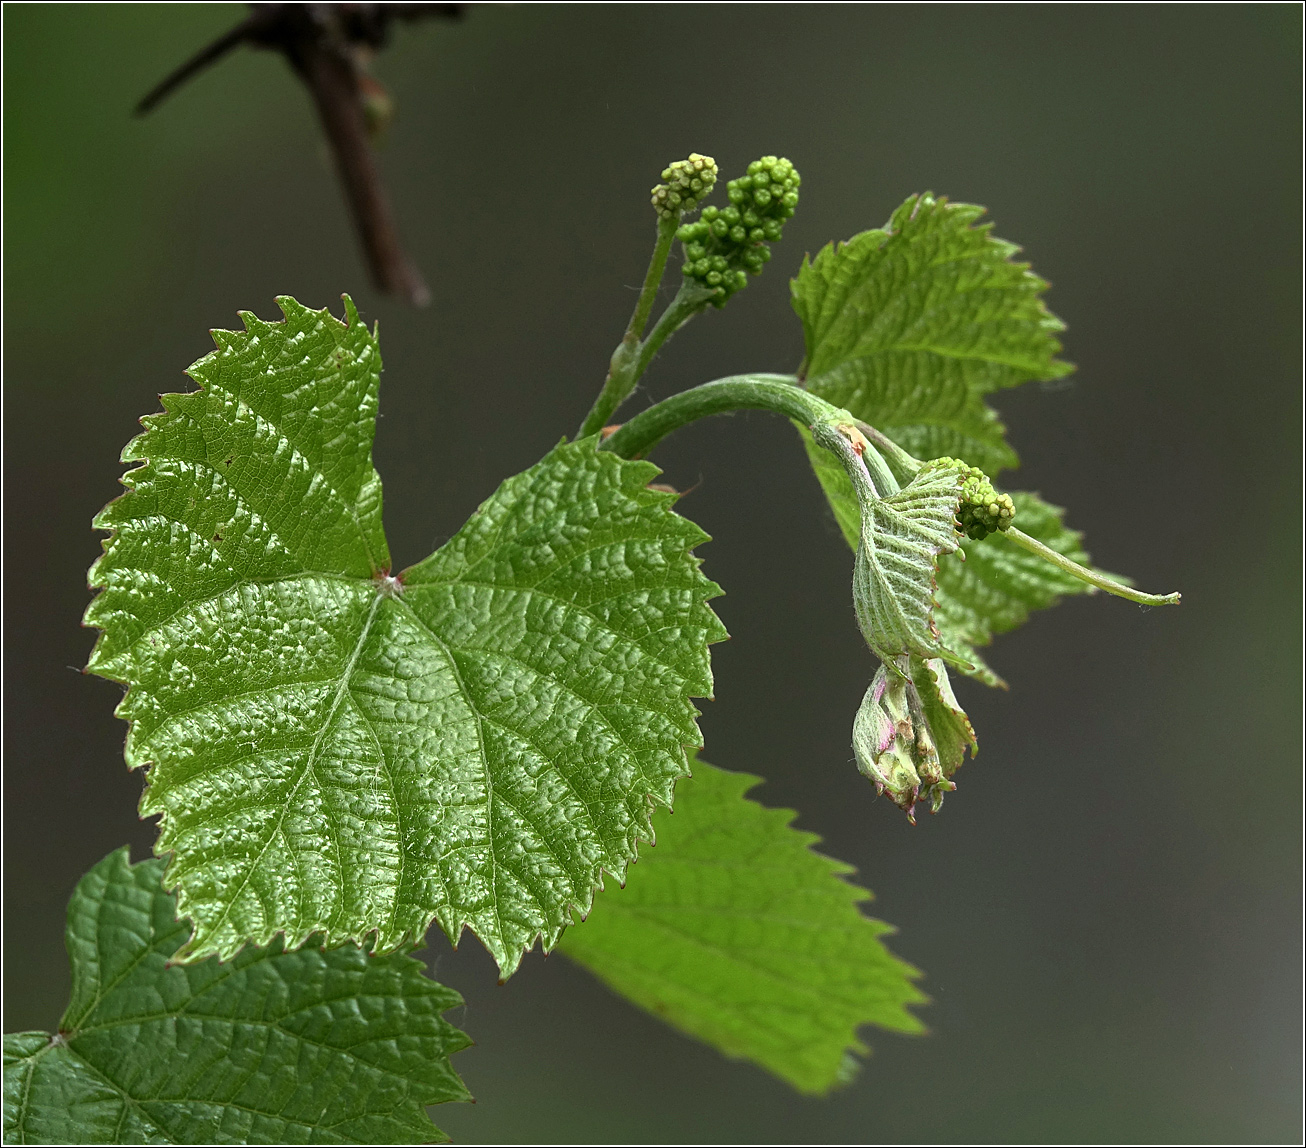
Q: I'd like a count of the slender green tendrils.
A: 1